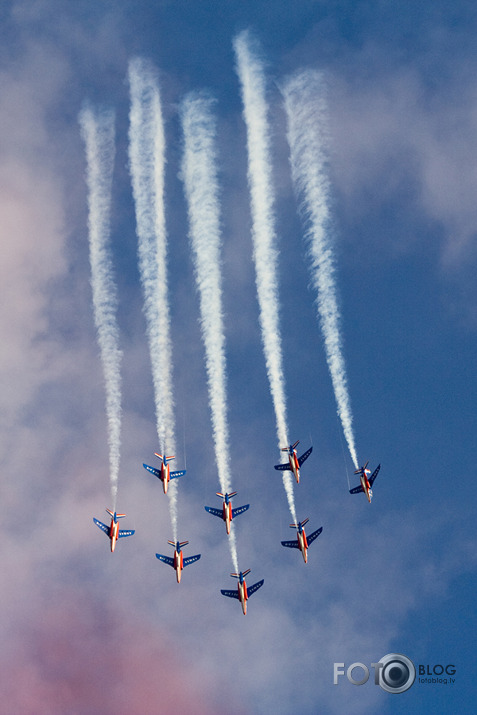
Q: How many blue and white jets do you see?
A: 8